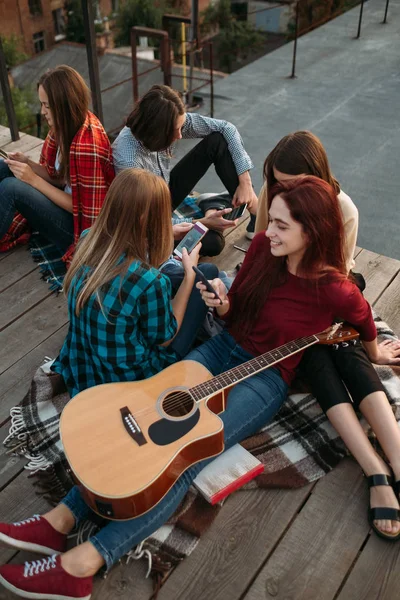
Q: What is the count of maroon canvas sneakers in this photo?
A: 2